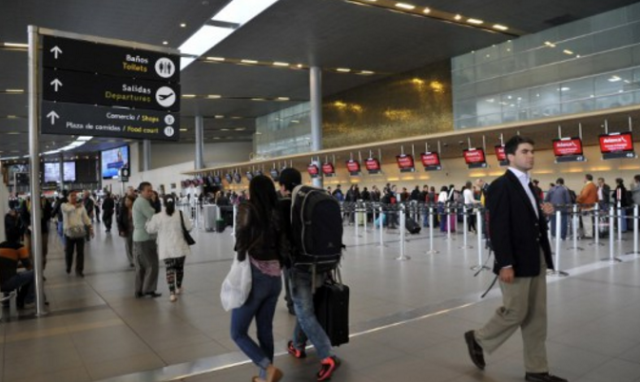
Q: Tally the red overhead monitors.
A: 10